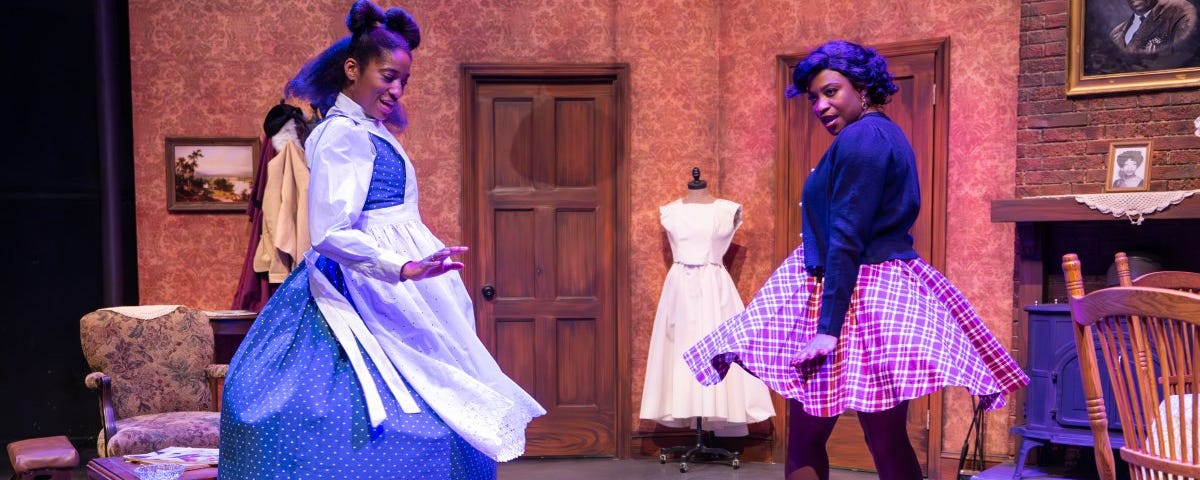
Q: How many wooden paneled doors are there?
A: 2